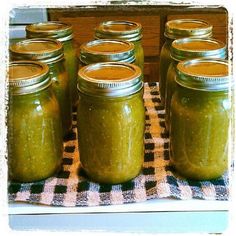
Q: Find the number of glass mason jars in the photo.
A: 9